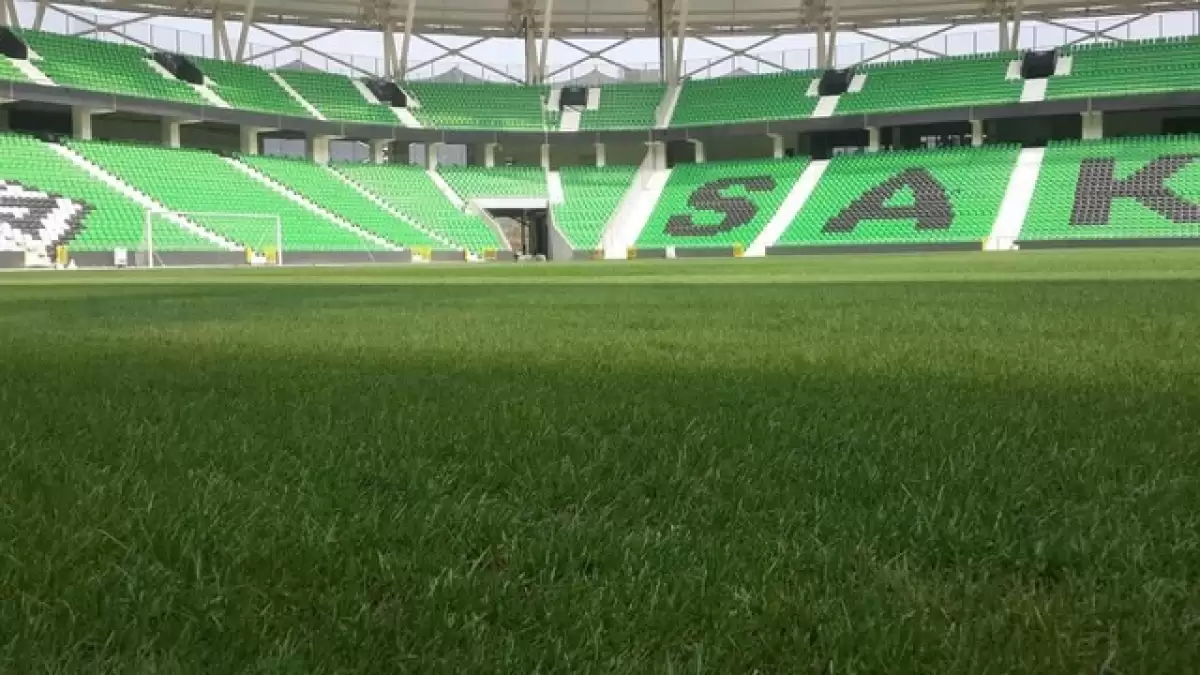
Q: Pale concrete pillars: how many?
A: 15